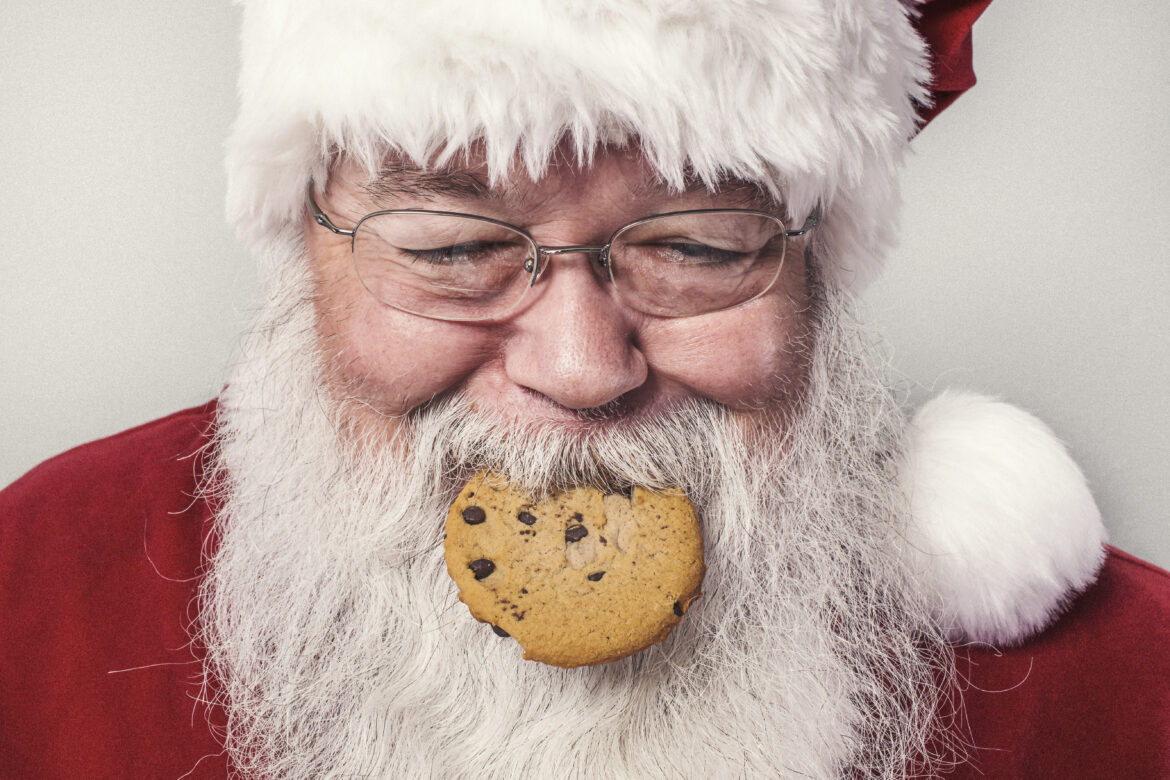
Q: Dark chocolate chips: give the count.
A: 7